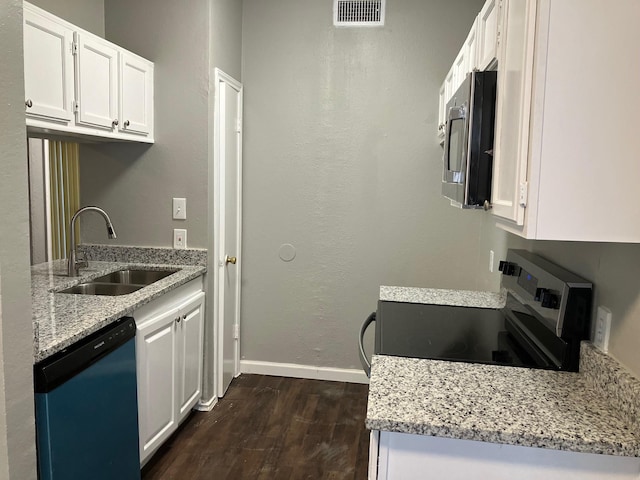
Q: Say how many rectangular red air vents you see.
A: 0